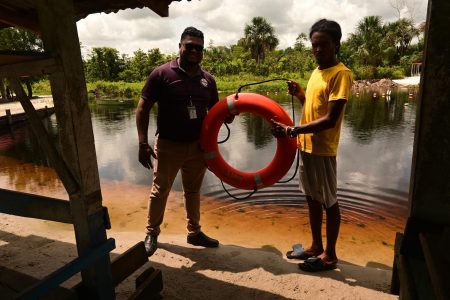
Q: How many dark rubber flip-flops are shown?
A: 2